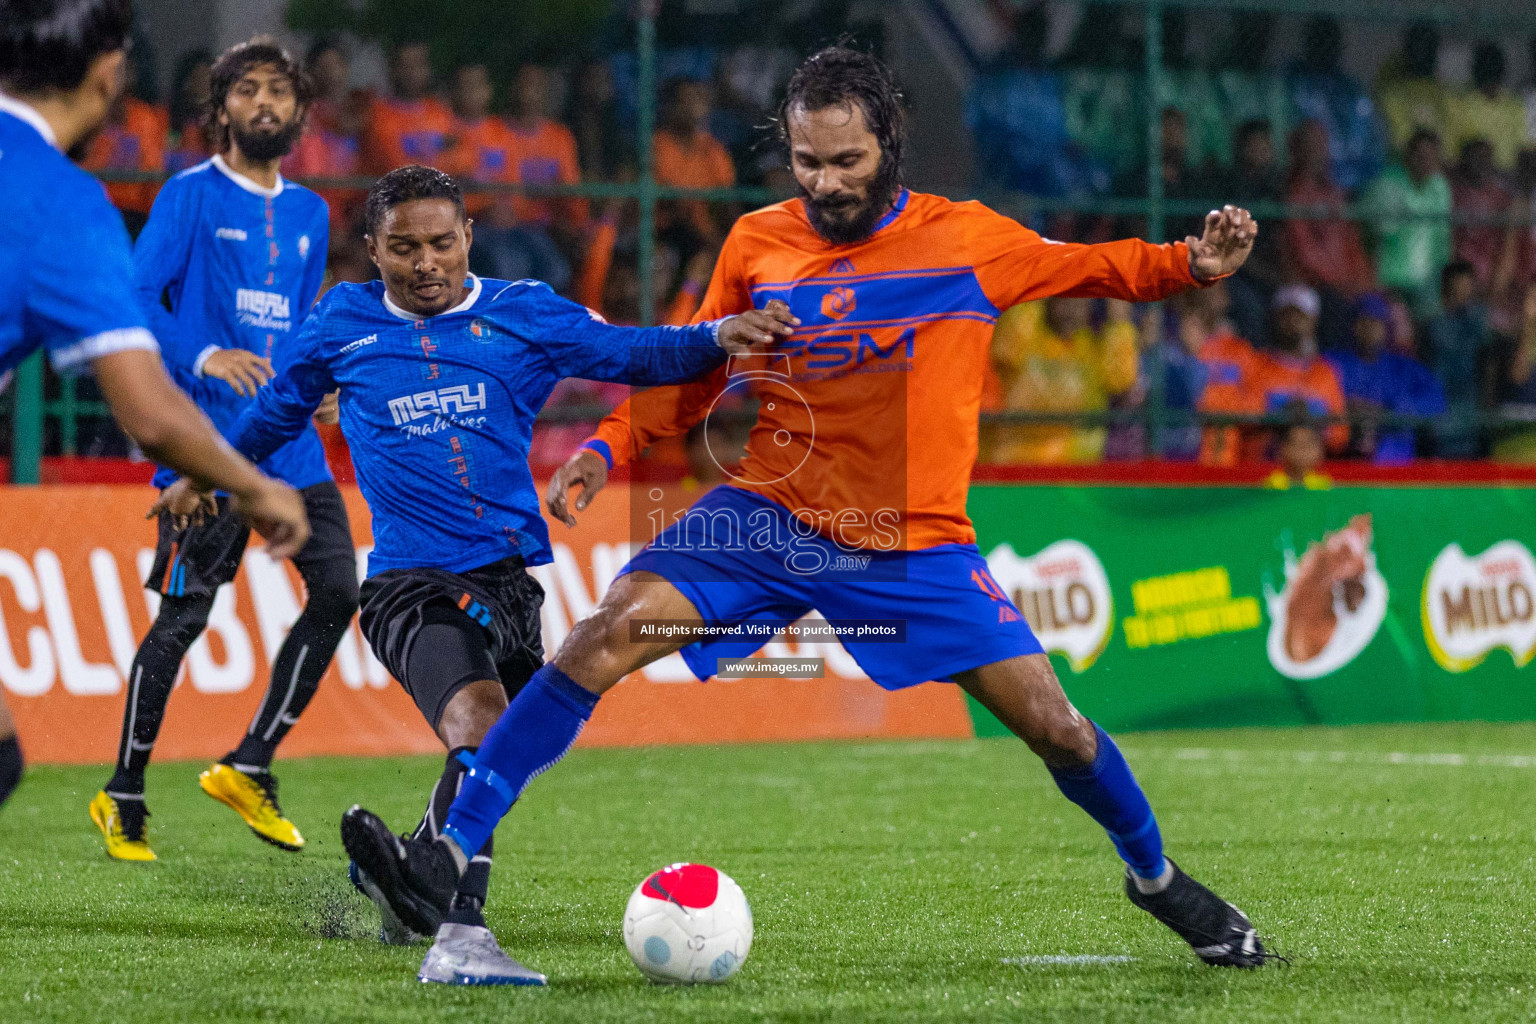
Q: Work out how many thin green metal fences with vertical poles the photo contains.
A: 1